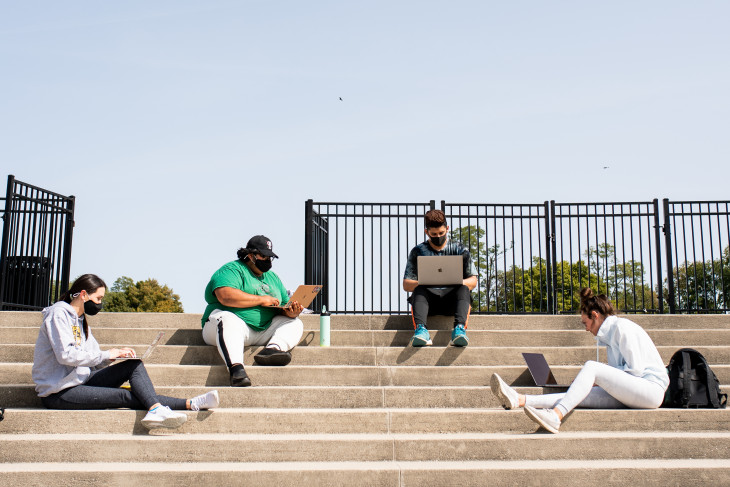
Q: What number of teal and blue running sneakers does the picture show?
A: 2